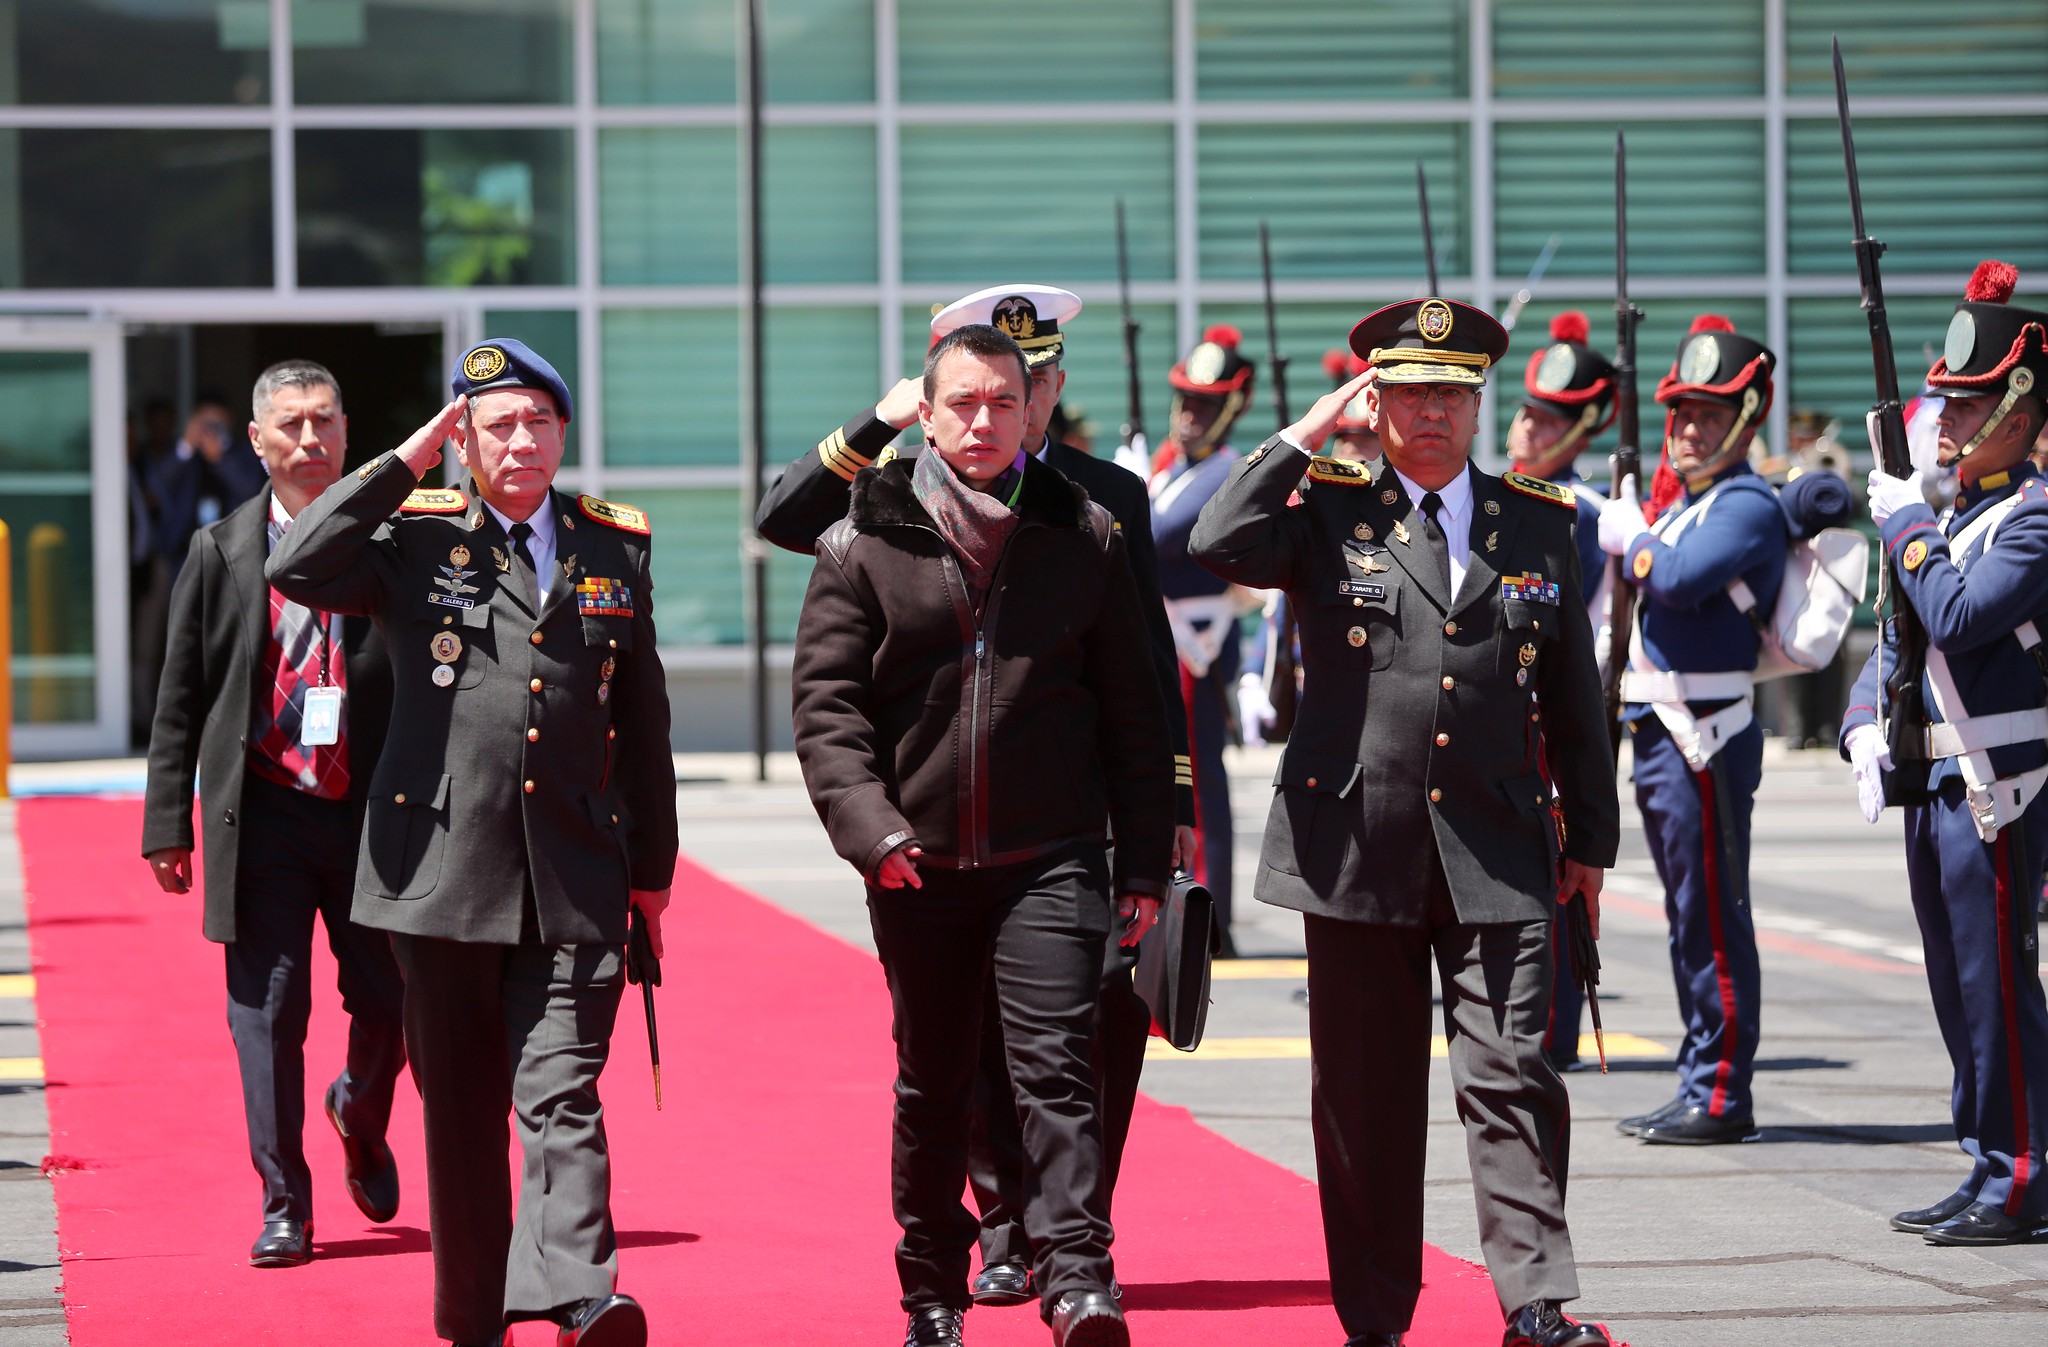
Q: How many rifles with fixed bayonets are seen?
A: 5